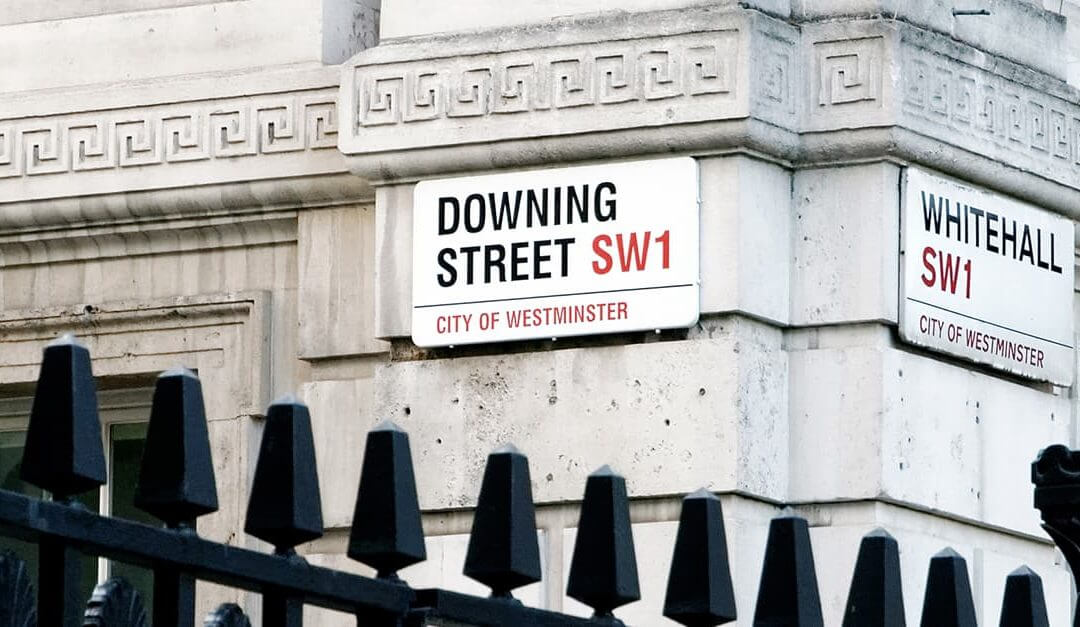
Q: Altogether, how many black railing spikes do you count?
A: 11